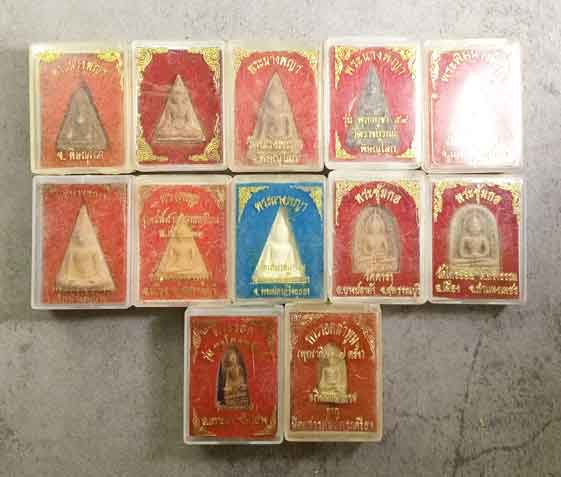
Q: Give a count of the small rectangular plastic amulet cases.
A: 12